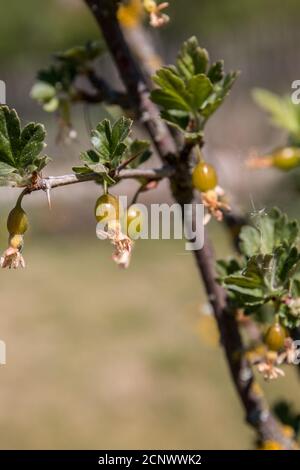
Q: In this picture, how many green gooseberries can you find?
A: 6